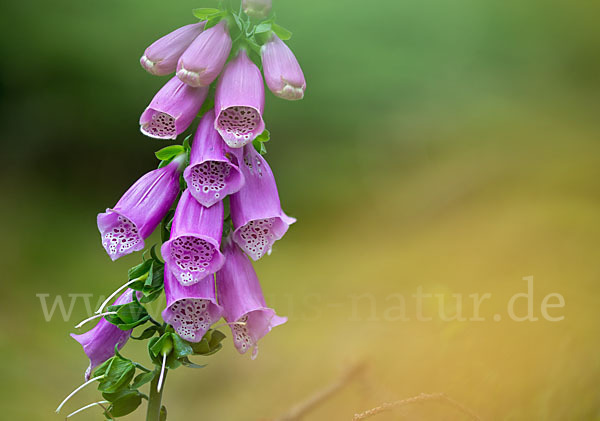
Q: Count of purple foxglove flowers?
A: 12